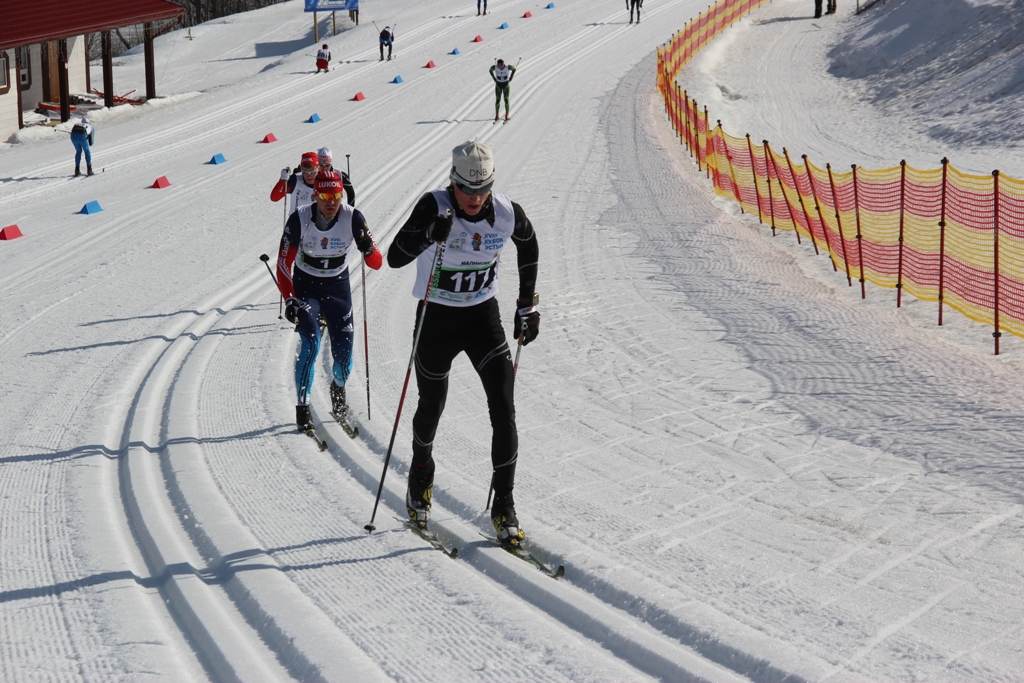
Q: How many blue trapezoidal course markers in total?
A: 7